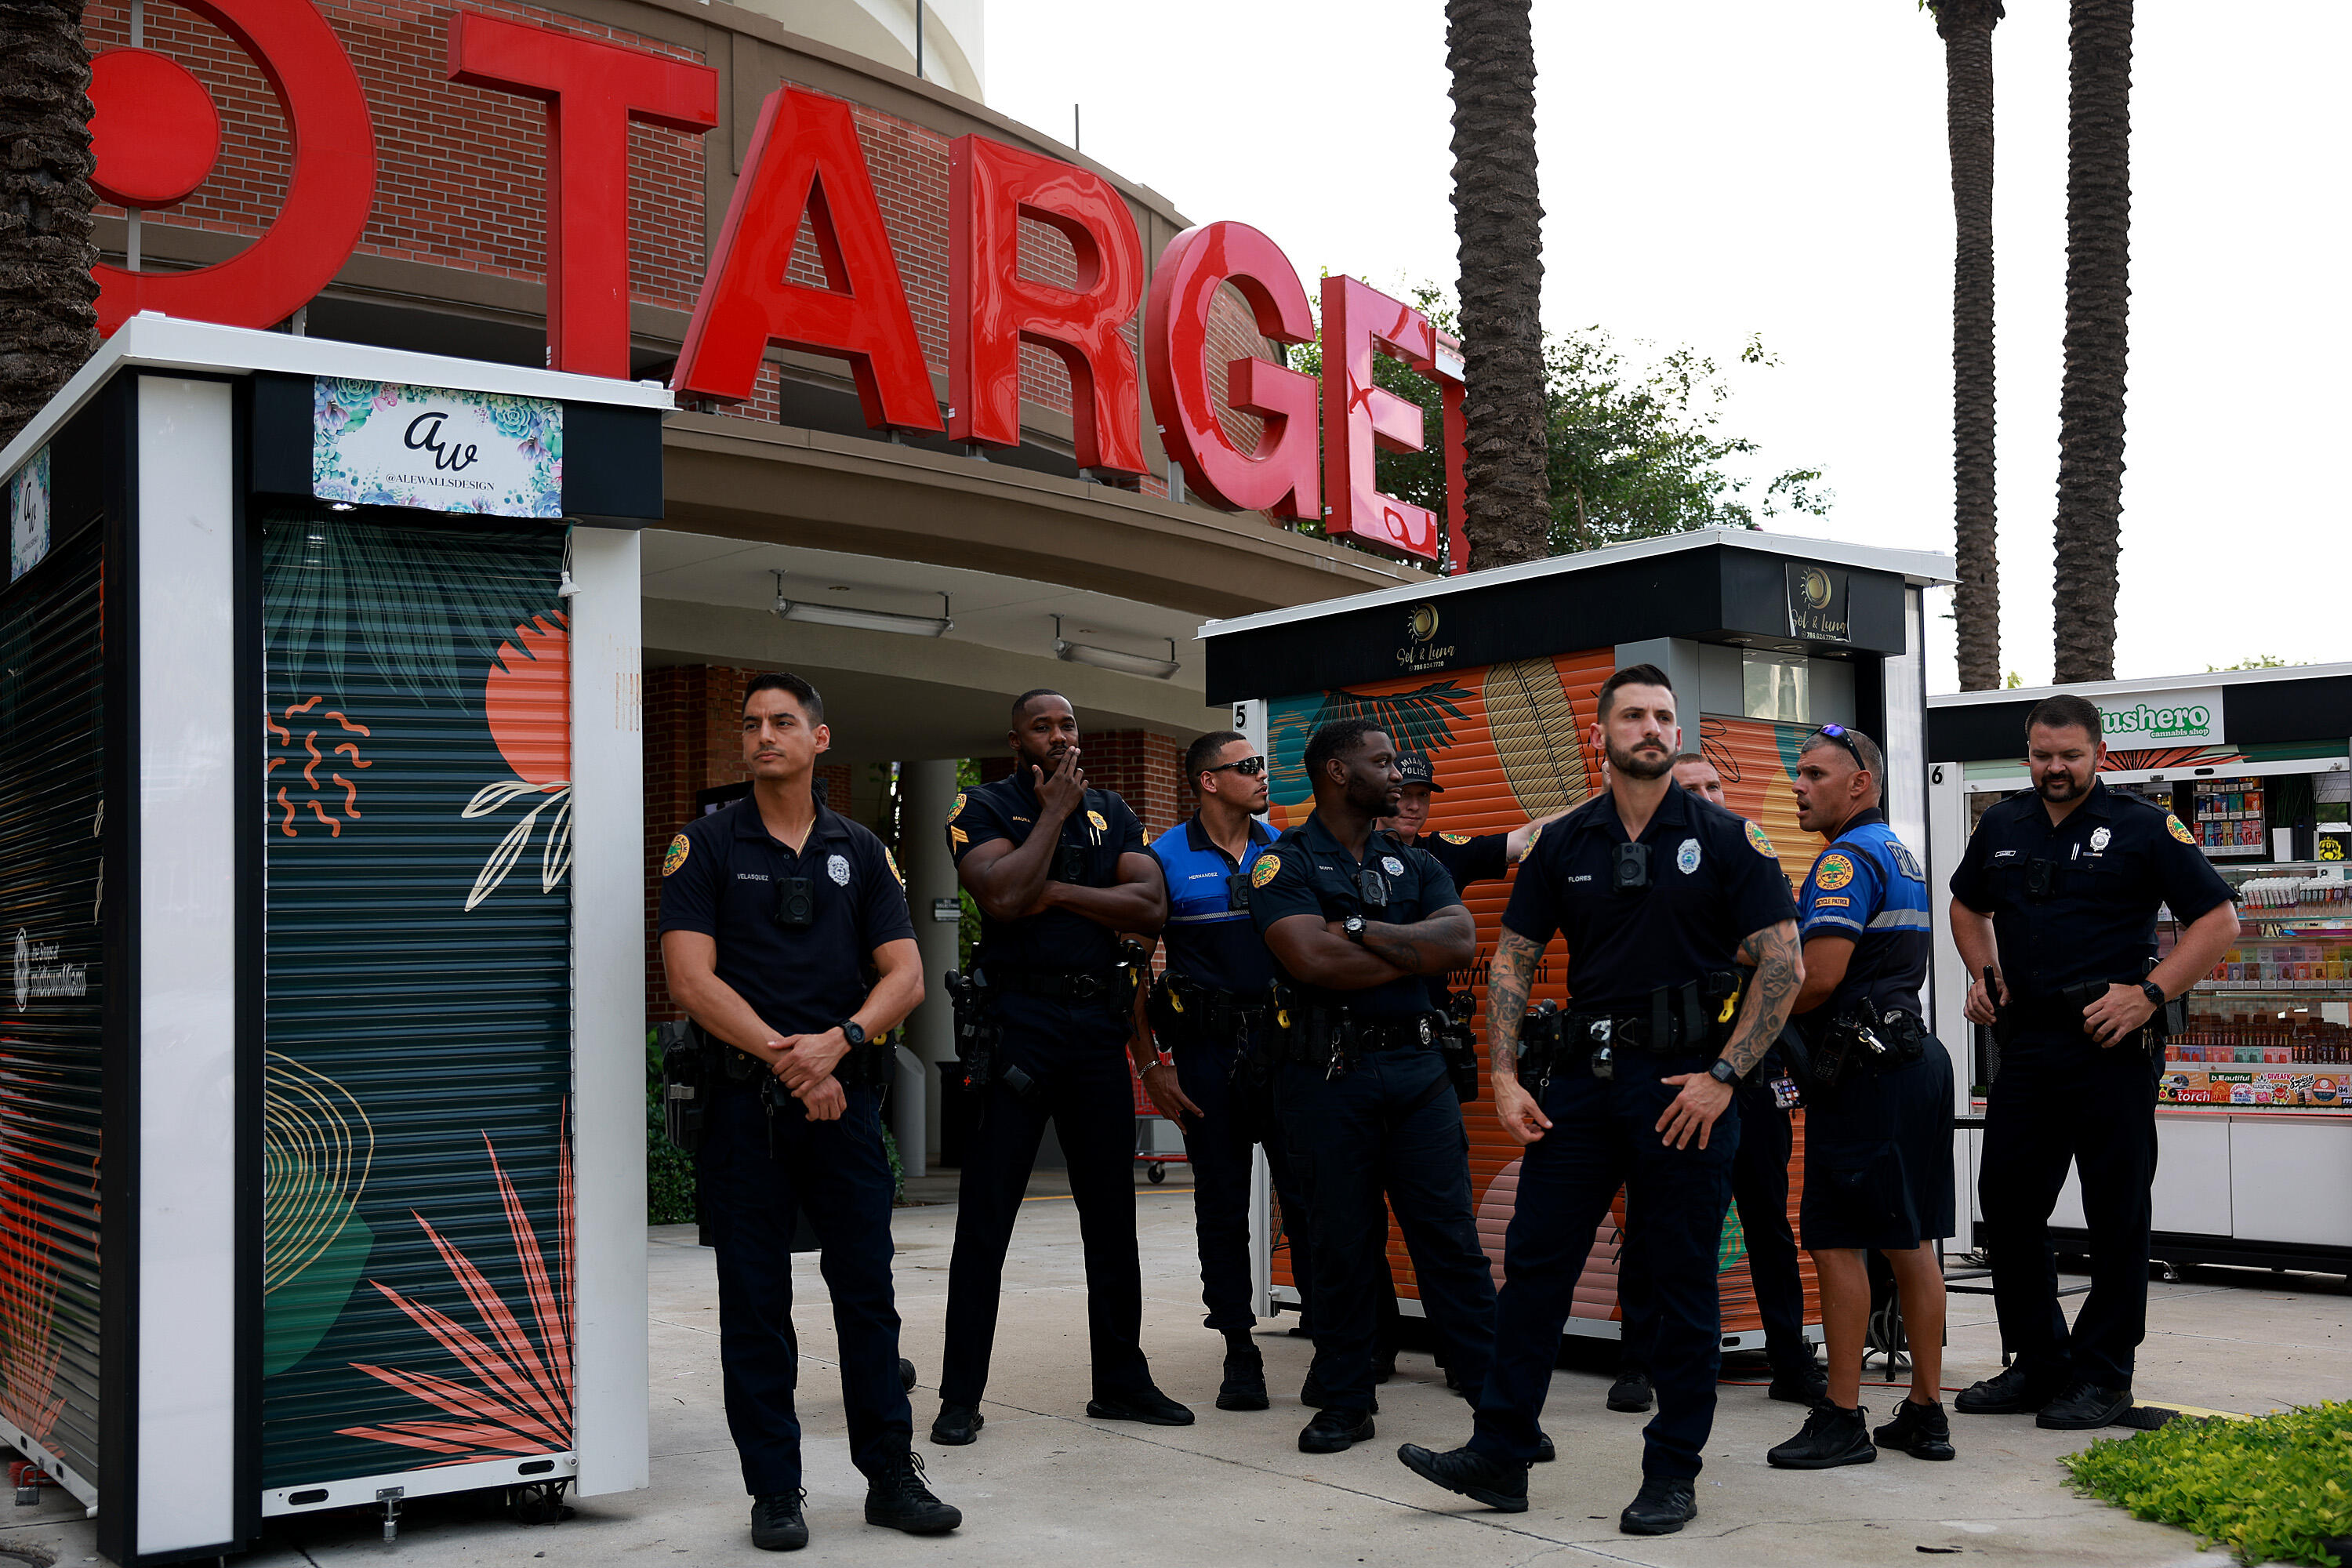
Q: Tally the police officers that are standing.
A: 9